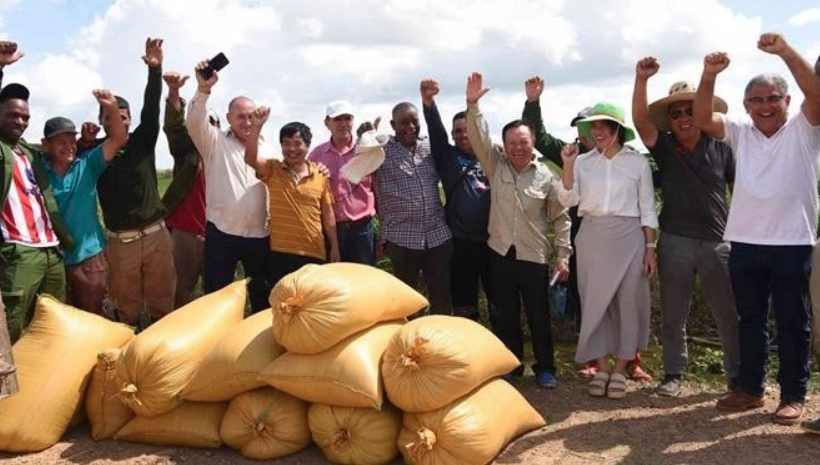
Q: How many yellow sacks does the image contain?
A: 11